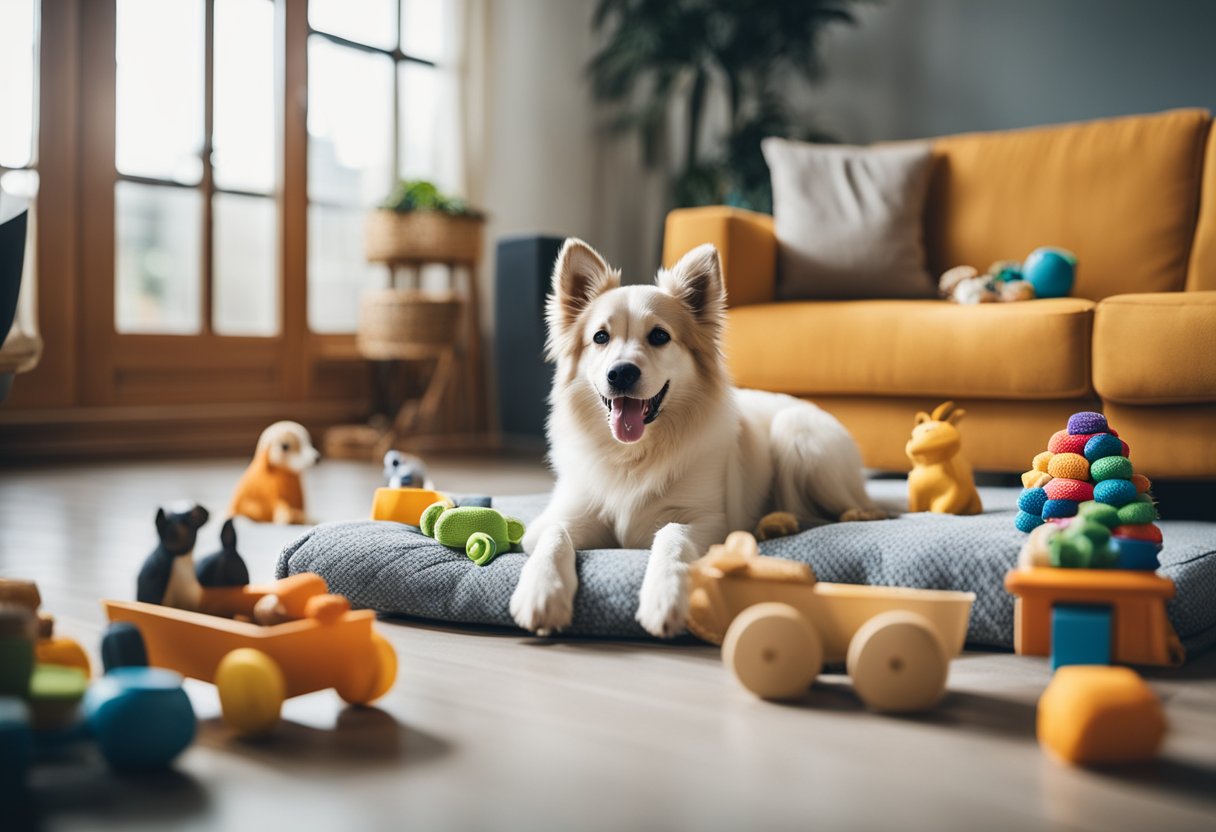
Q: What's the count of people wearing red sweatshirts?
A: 0